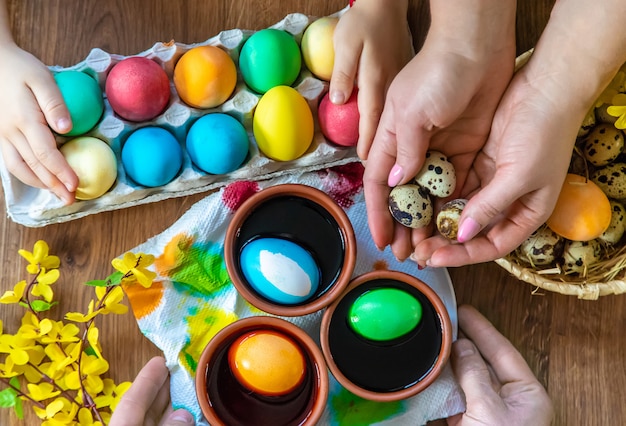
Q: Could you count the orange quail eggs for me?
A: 0